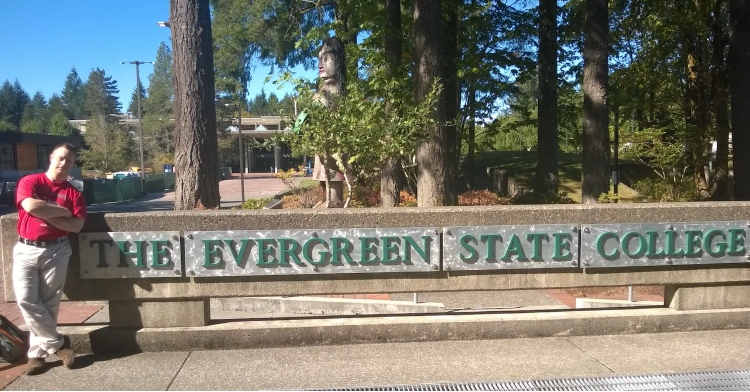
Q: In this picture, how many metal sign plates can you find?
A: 4